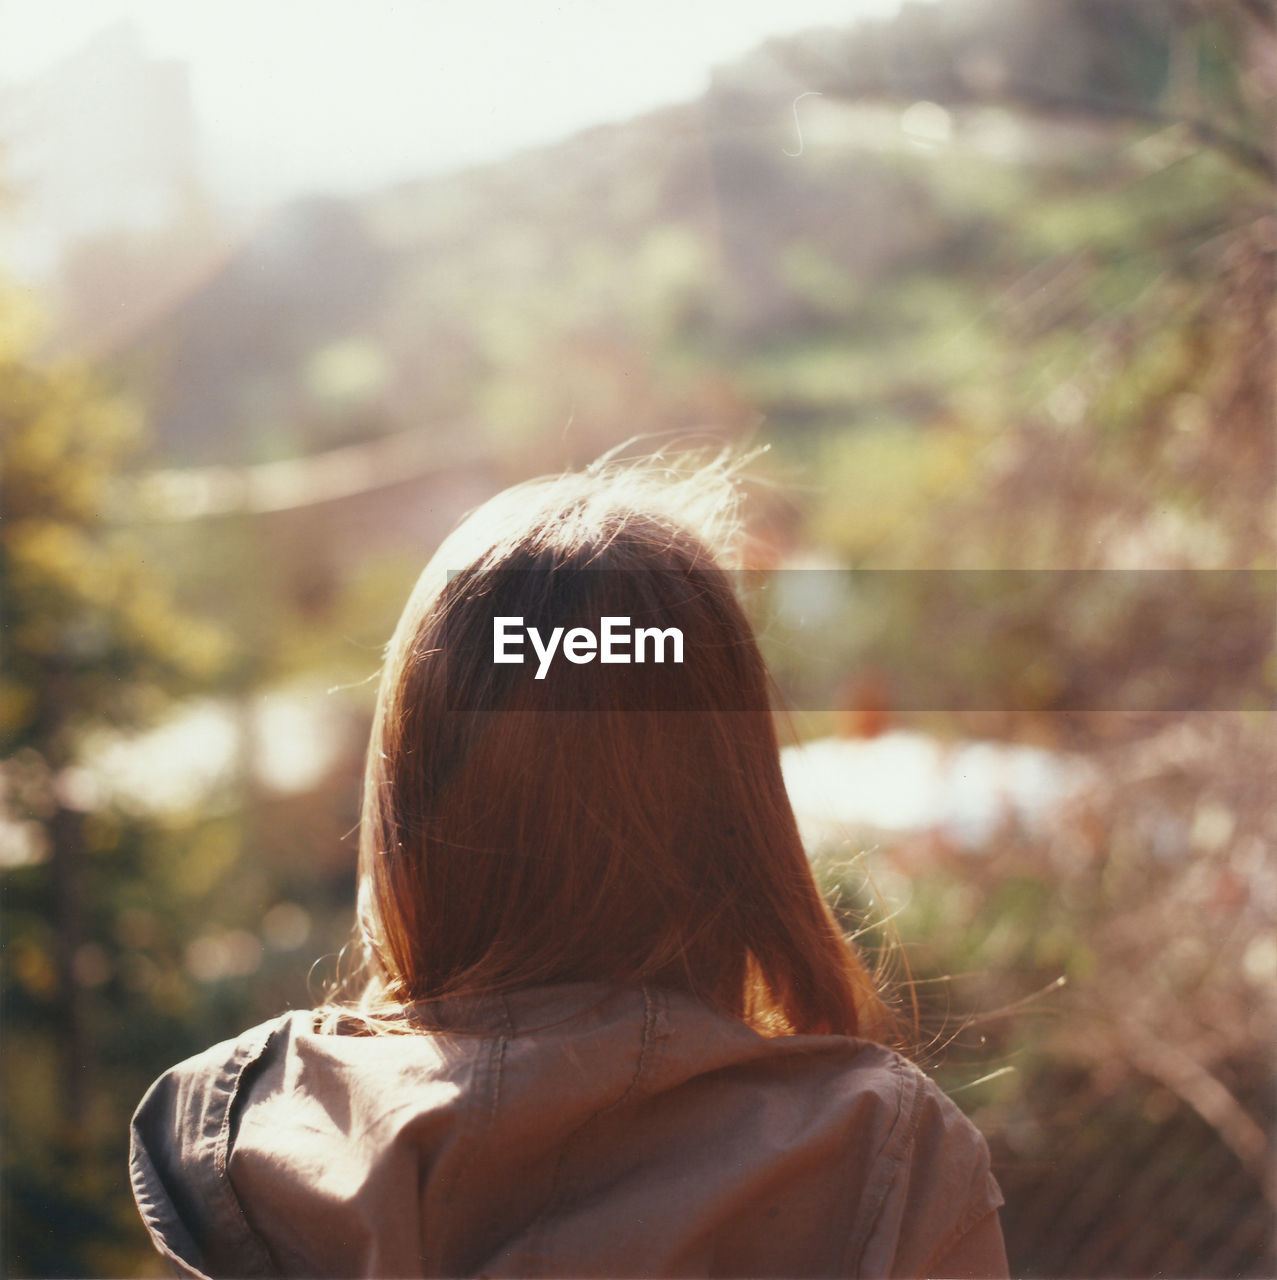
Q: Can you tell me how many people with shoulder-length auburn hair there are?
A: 1